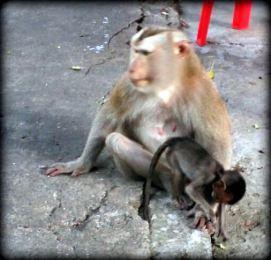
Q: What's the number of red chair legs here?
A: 2